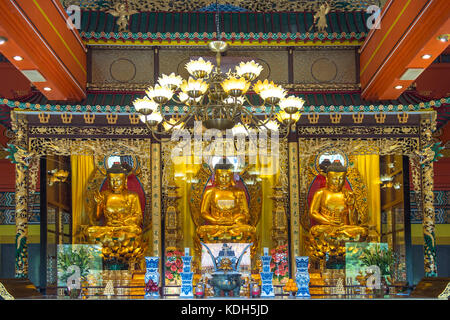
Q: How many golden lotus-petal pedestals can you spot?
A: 3